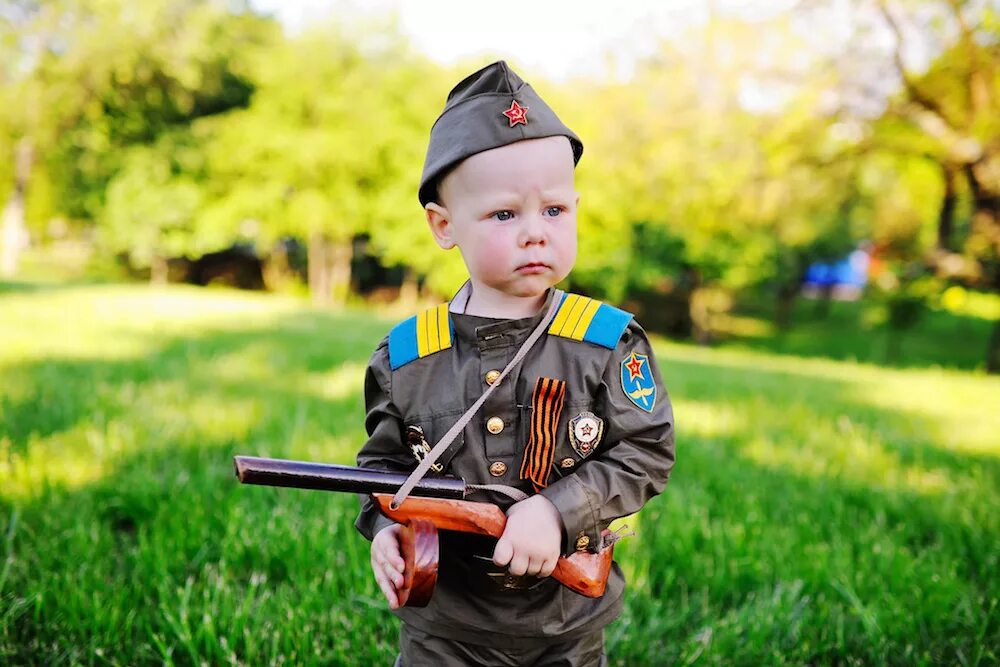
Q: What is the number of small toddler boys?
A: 1